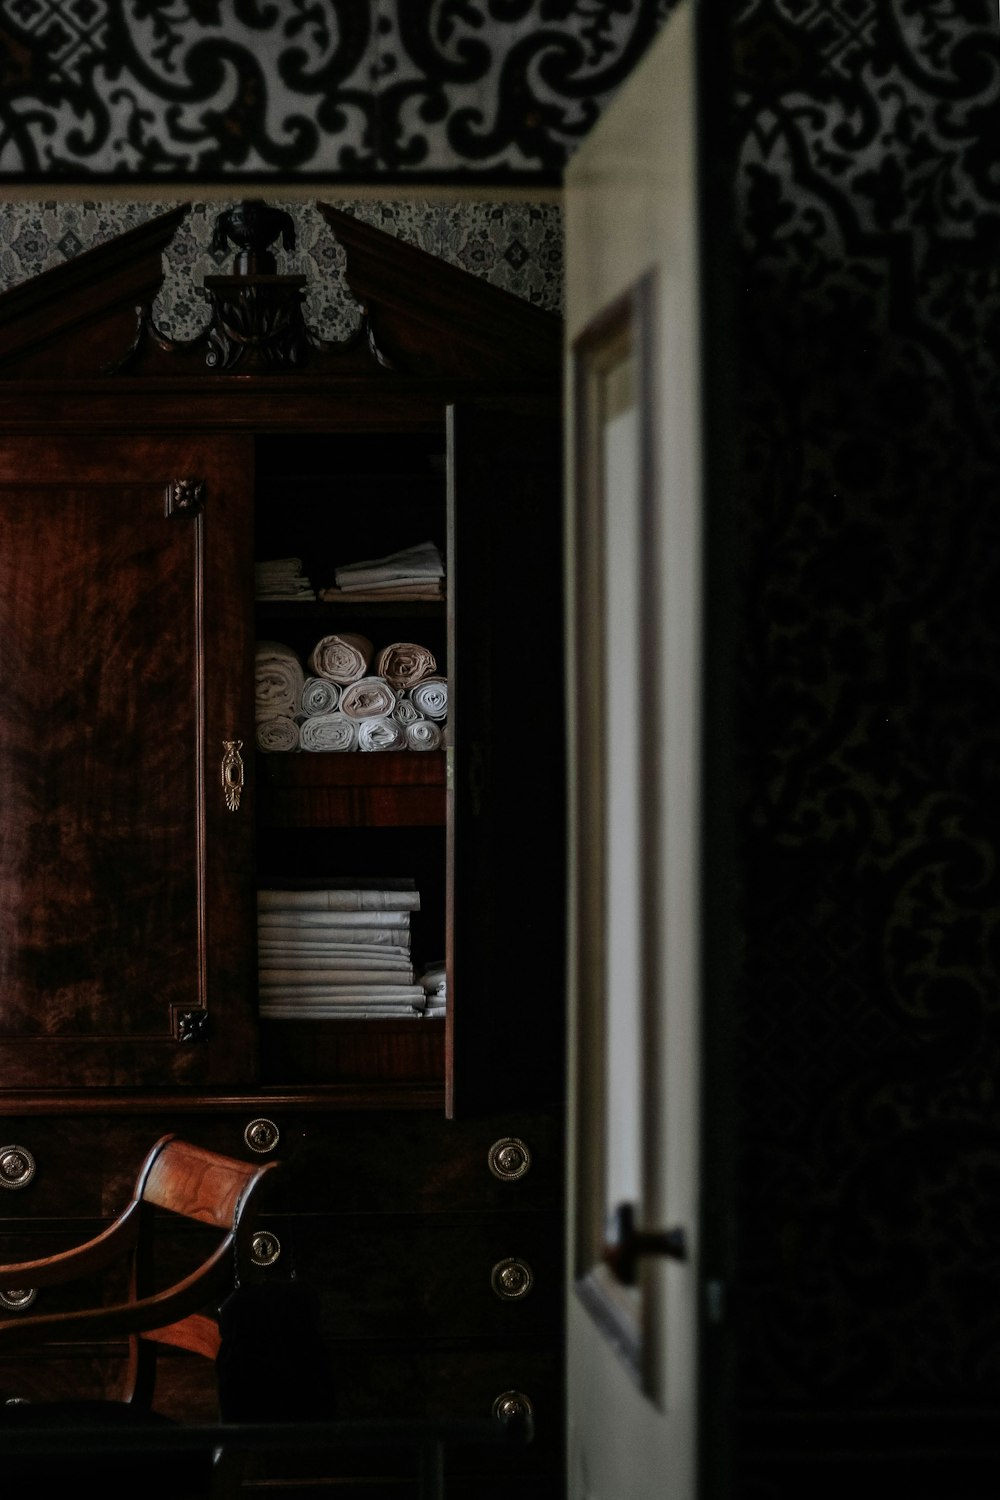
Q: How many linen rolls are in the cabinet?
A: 11